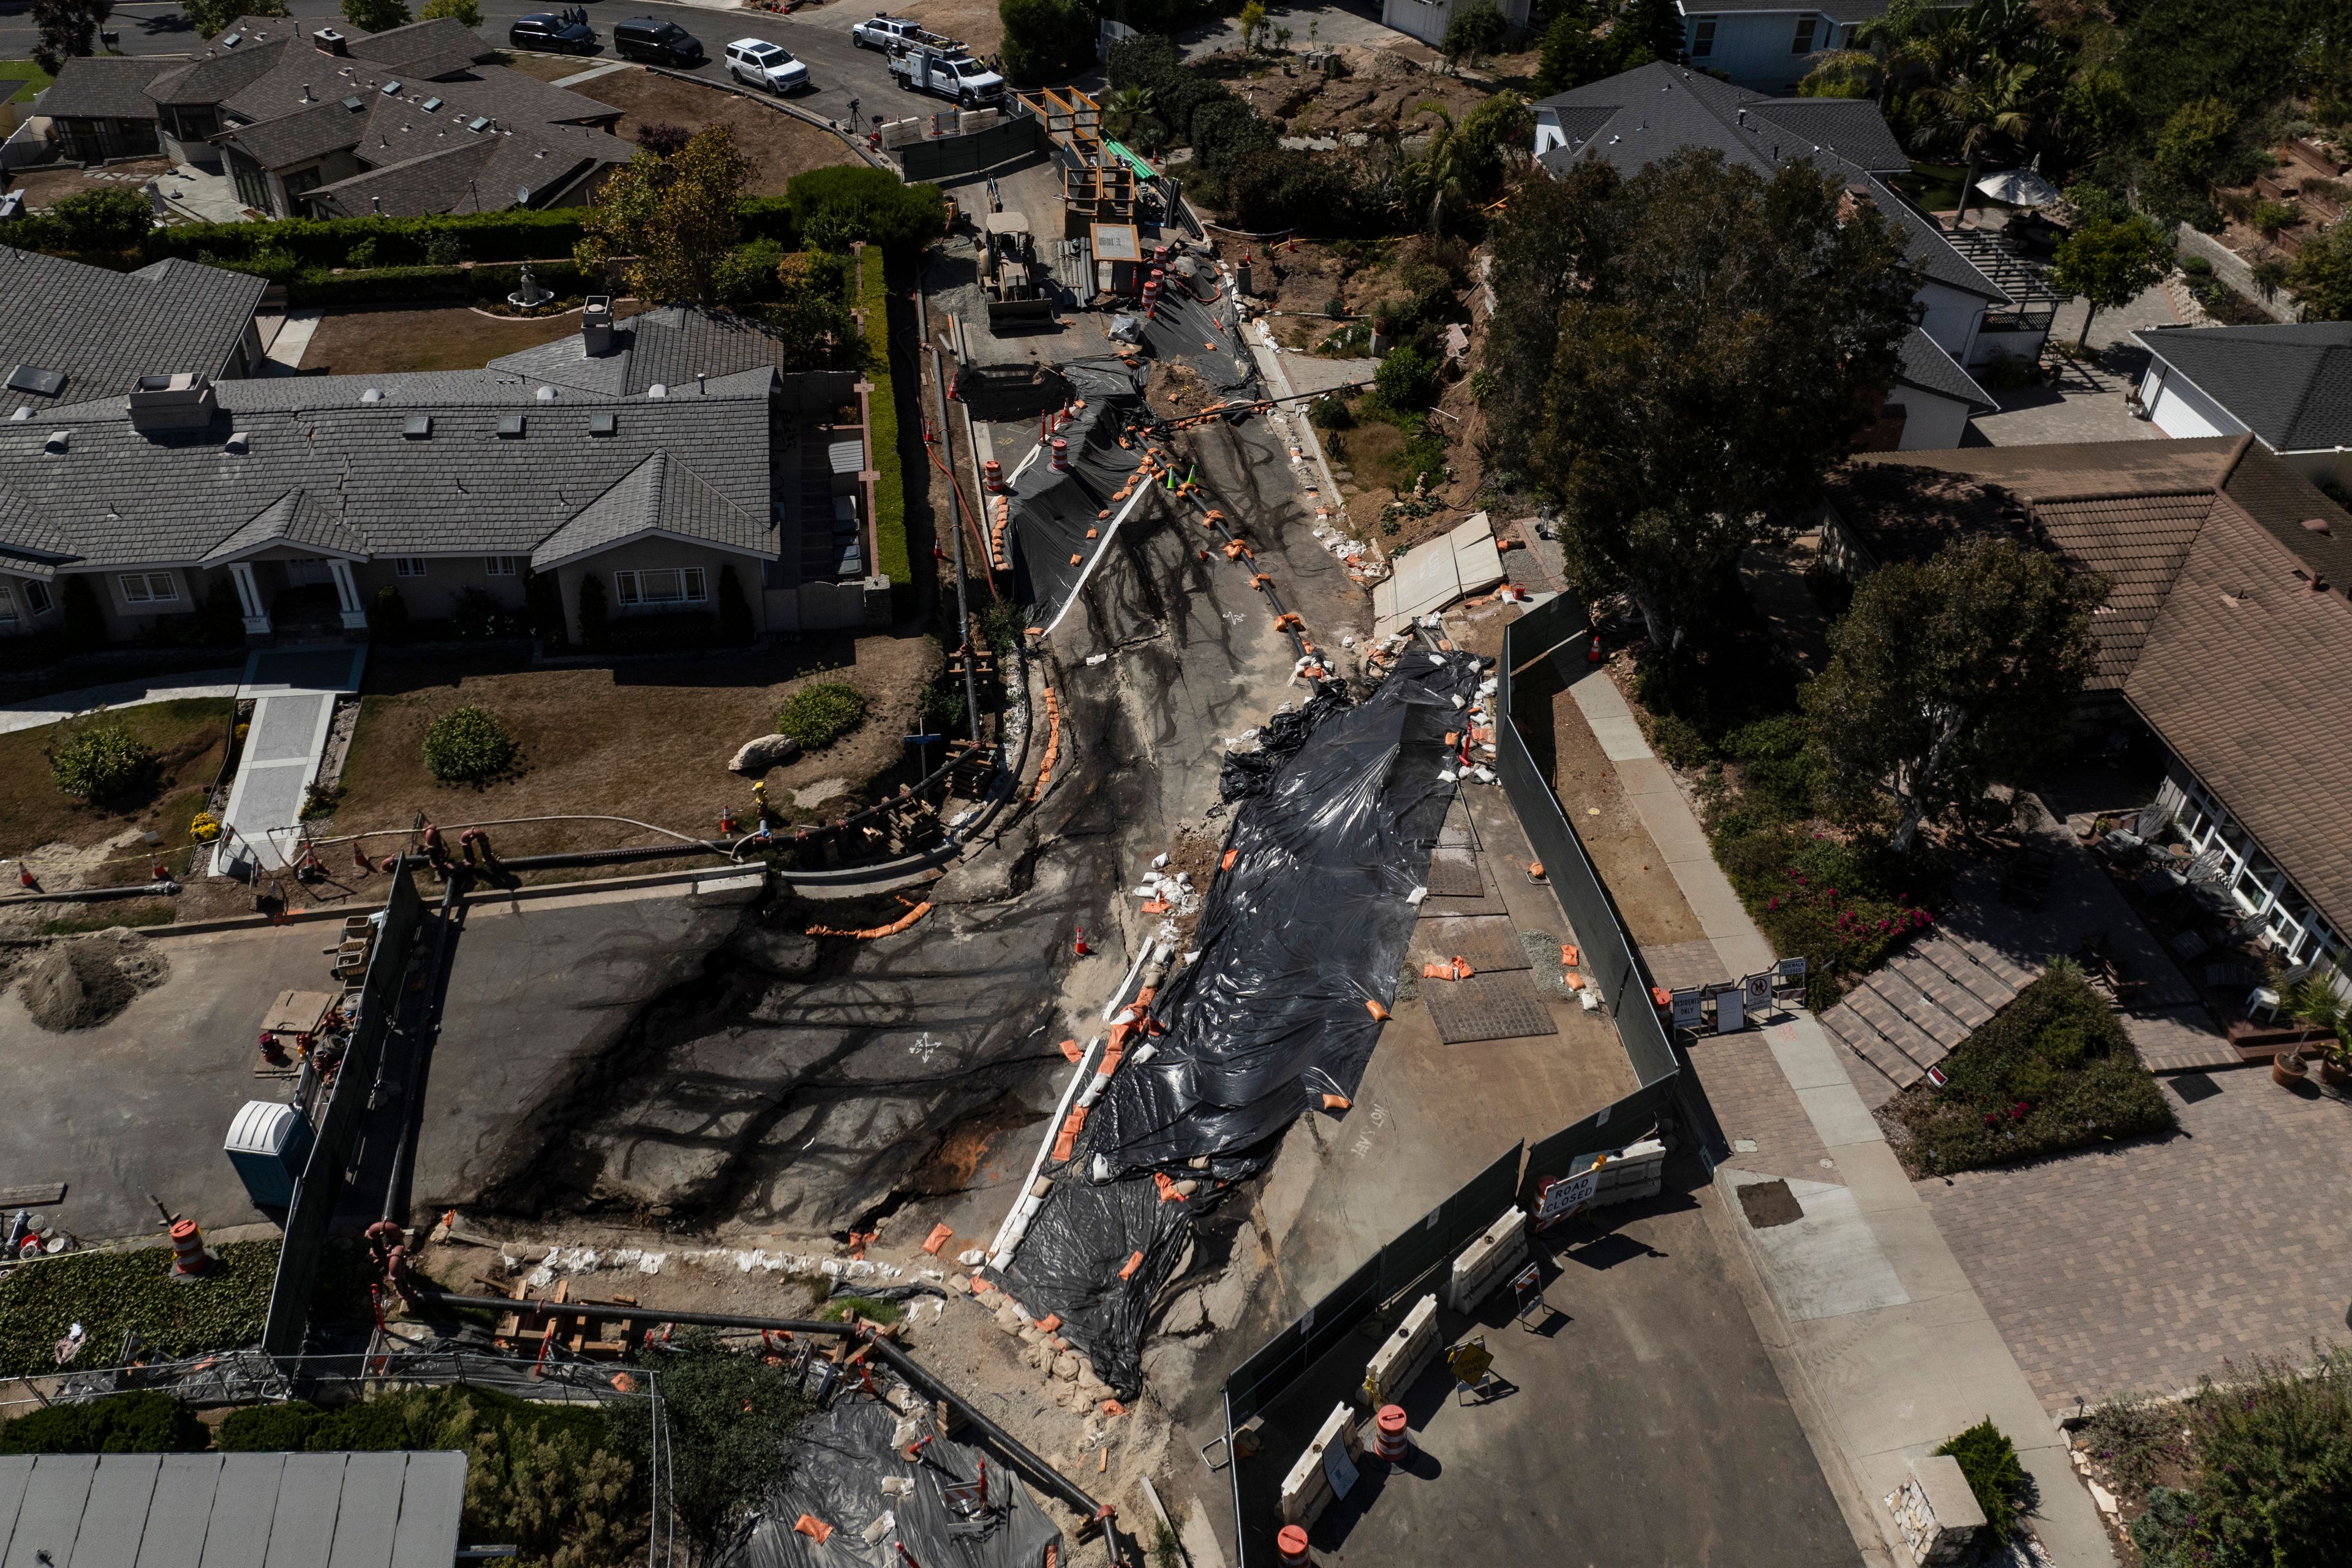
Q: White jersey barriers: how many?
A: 6